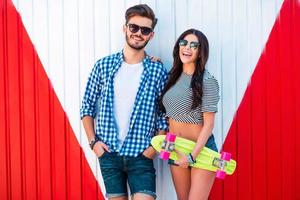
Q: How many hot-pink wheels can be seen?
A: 4